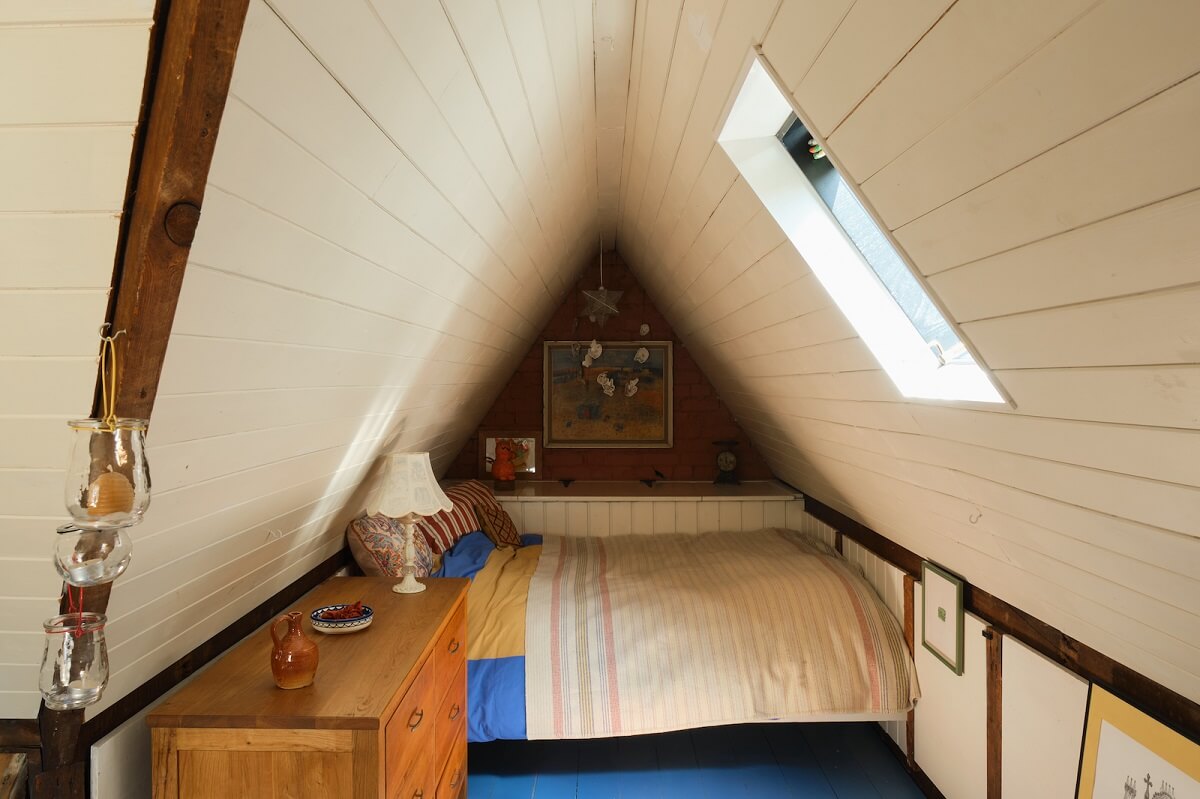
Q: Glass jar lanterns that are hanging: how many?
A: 3